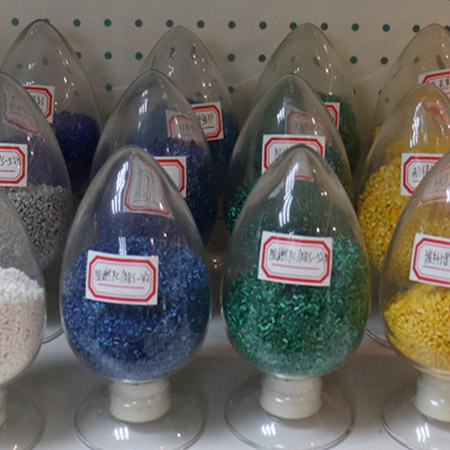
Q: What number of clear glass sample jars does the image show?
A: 12